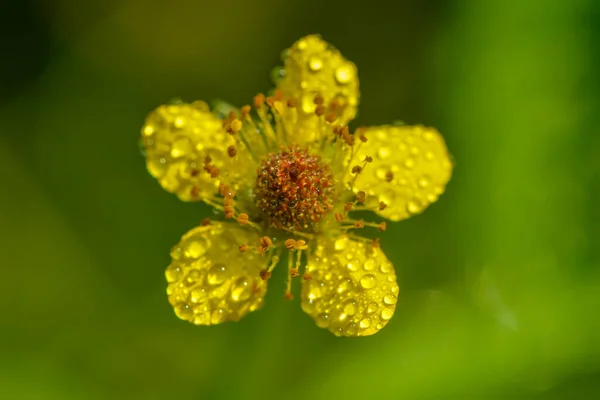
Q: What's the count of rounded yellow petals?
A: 5